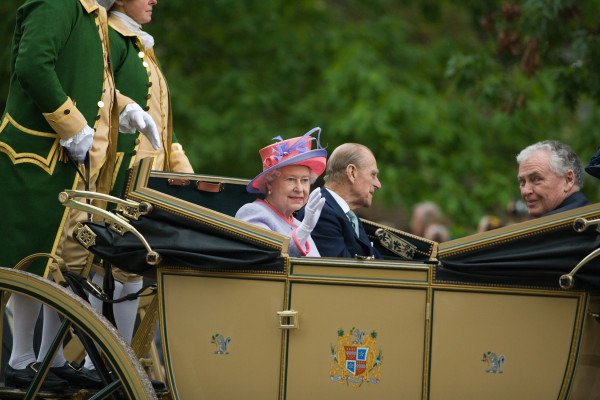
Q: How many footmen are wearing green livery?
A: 2